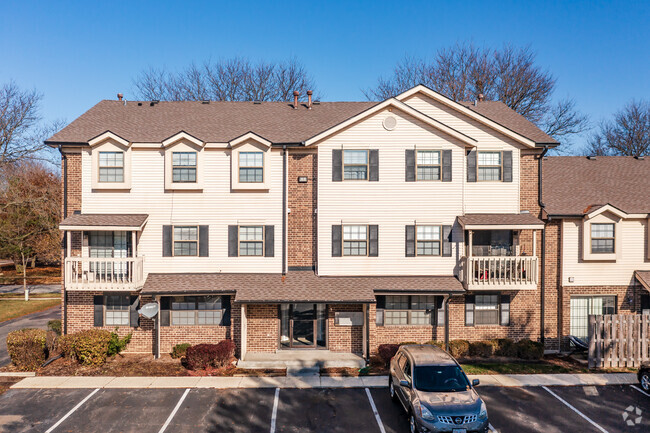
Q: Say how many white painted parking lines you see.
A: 7